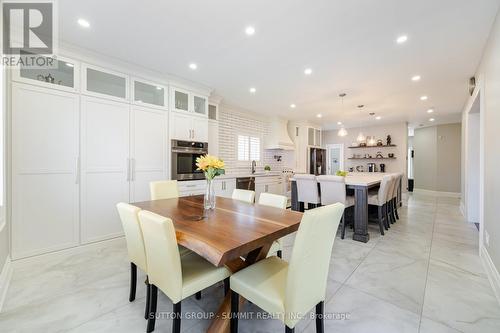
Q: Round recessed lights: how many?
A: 14